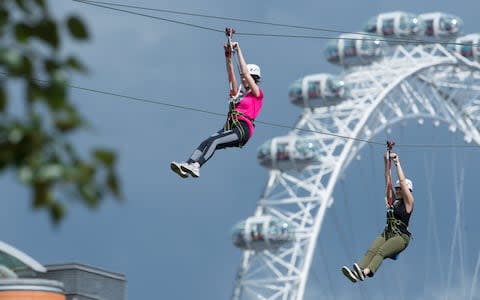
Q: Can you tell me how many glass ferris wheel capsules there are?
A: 7